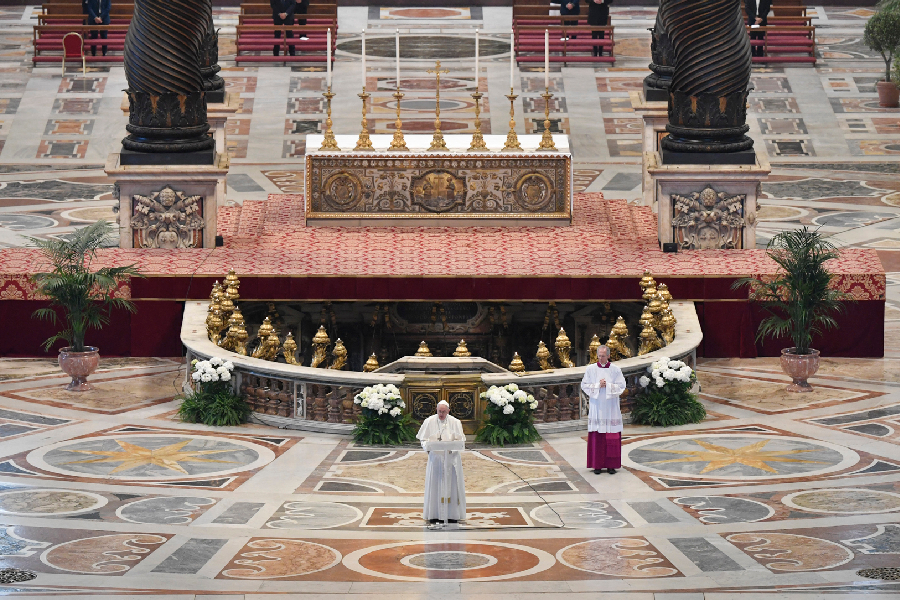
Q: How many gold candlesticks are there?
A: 6